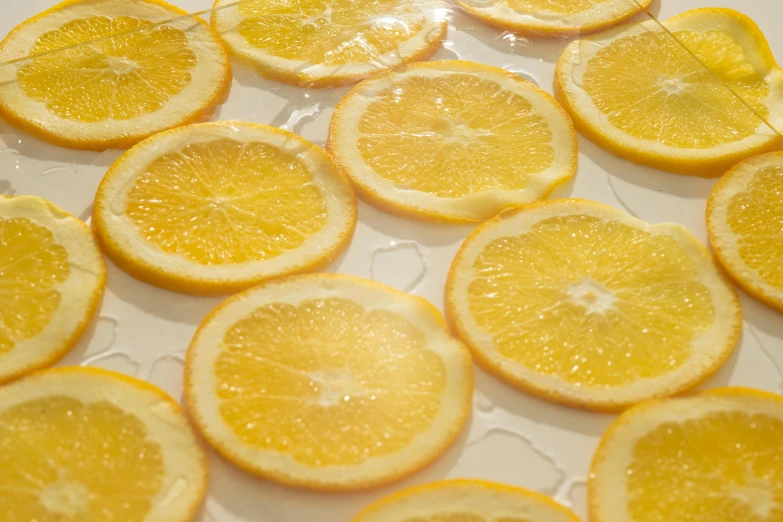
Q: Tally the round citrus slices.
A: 13